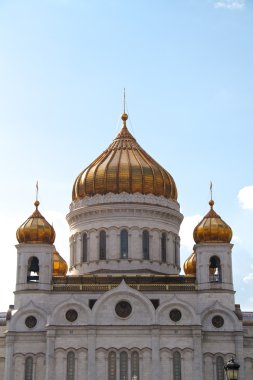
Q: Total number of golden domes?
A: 5